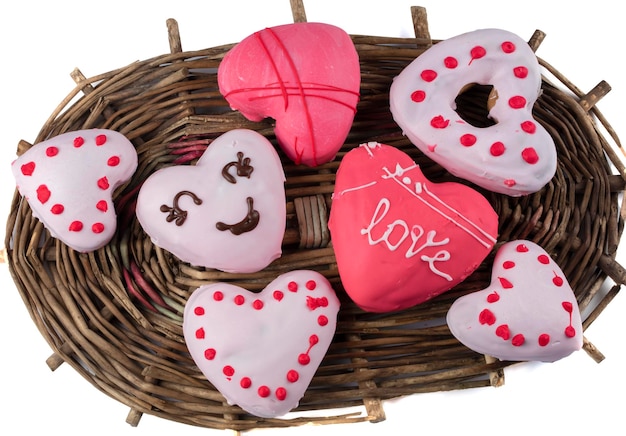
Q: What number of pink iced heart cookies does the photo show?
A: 2